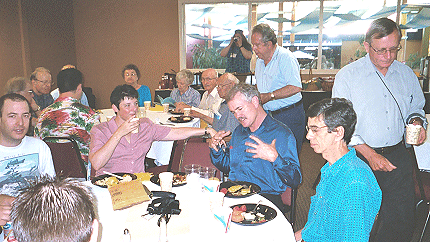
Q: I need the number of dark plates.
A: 6